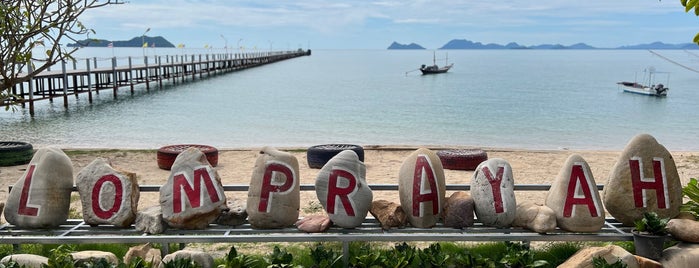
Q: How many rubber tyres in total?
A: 4